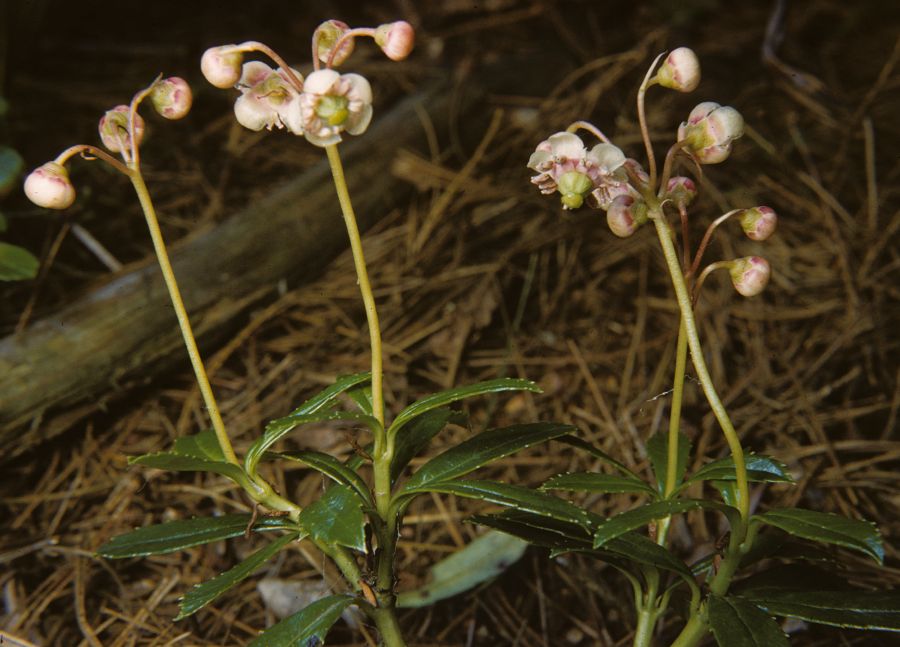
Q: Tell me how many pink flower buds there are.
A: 12